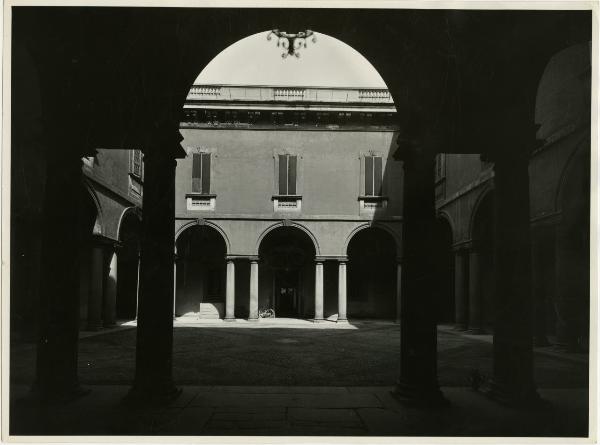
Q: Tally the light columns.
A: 4